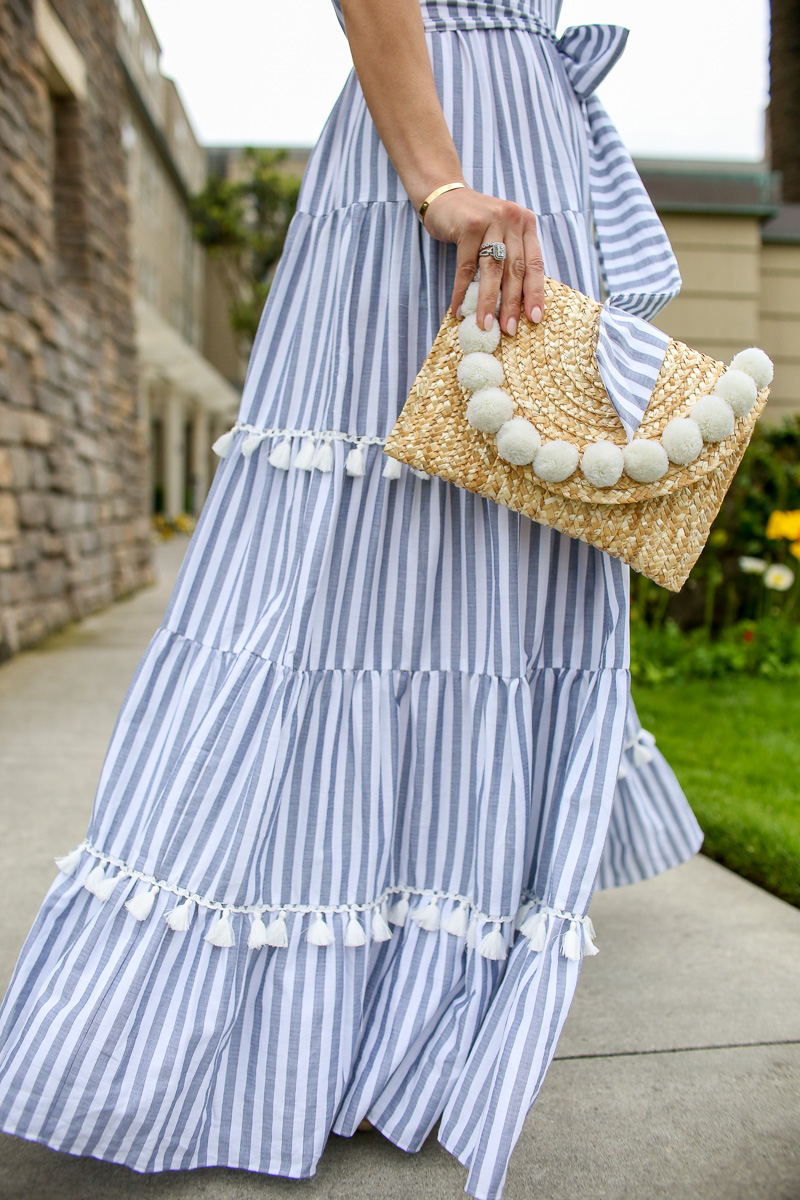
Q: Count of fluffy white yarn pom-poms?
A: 13